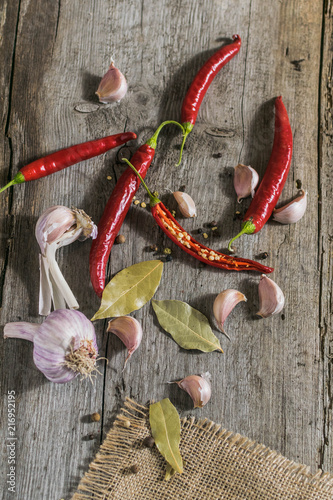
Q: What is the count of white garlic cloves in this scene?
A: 8